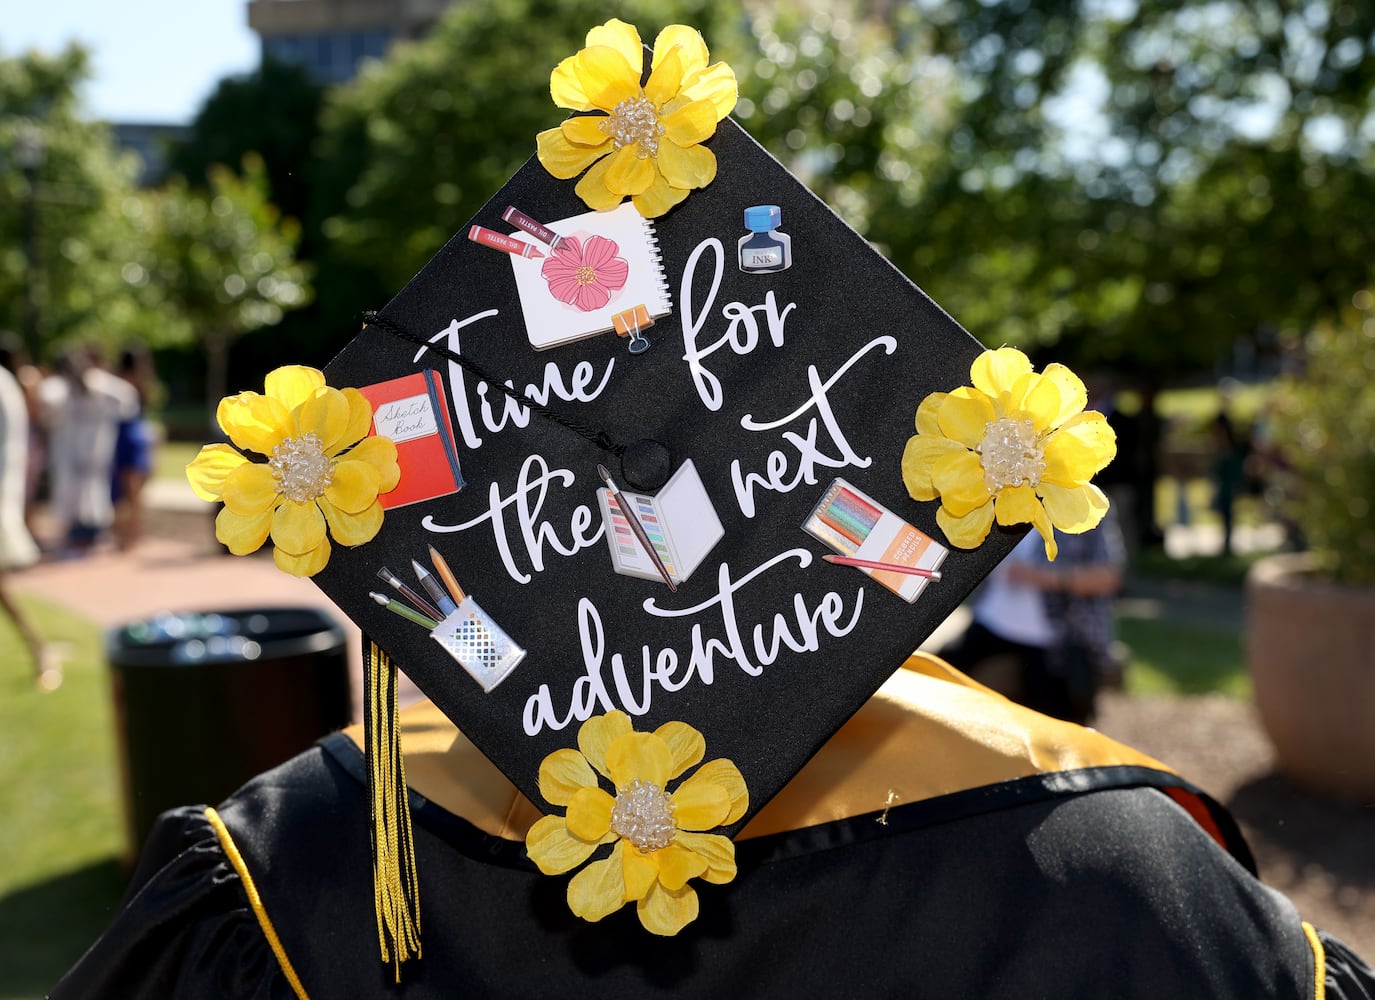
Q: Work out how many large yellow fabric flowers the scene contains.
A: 4